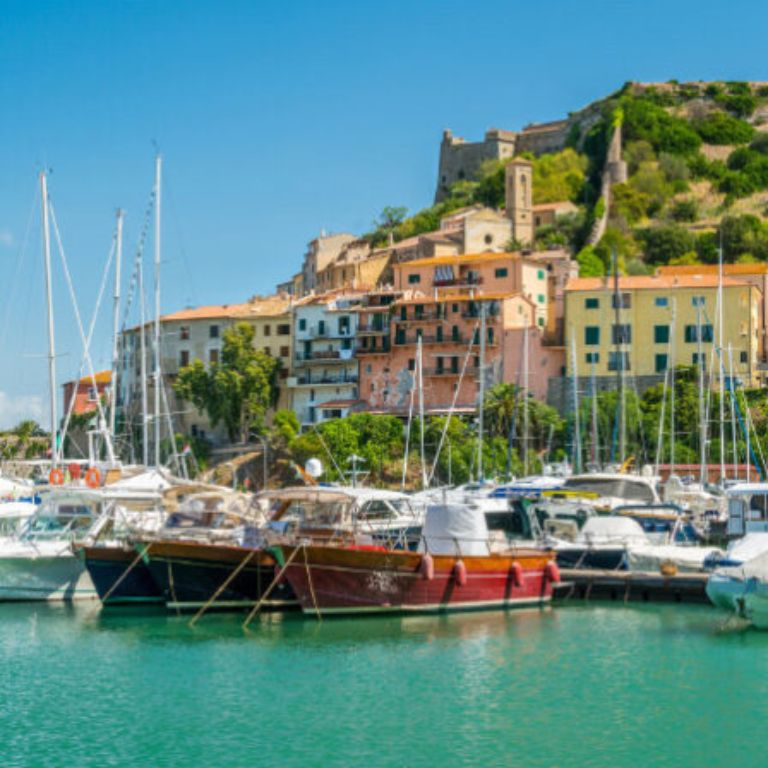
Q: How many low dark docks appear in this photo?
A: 1